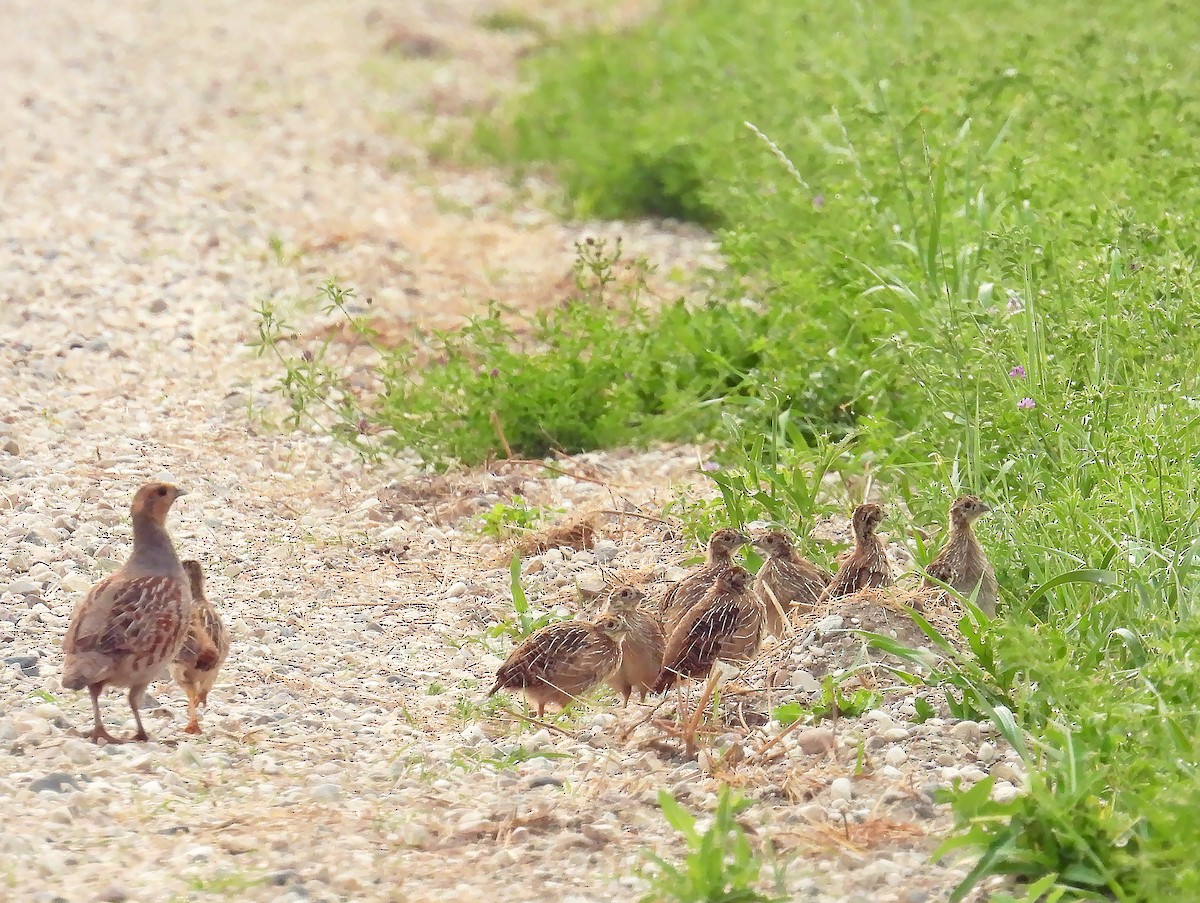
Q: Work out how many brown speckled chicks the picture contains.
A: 8